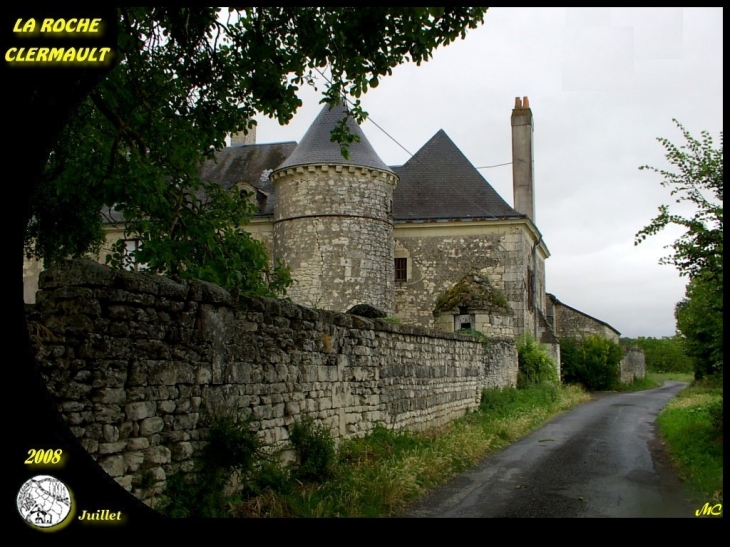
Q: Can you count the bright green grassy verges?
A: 2